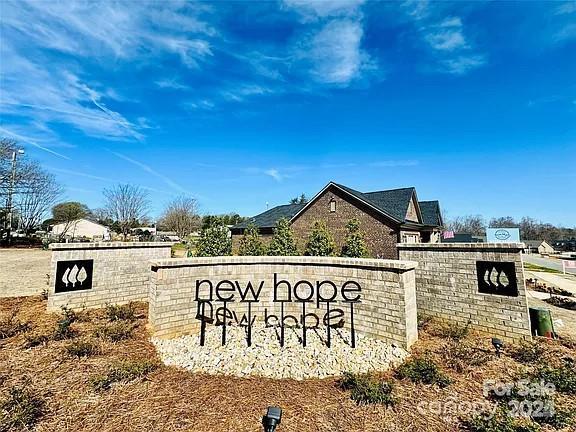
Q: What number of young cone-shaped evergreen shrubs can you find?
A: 5